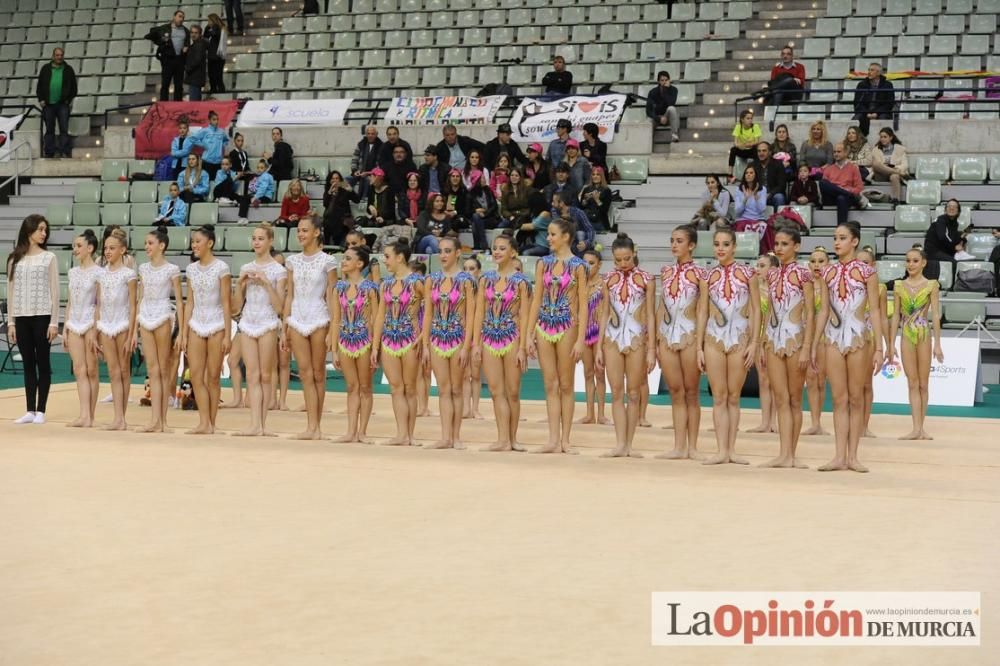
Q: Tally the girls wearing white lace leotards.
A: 6